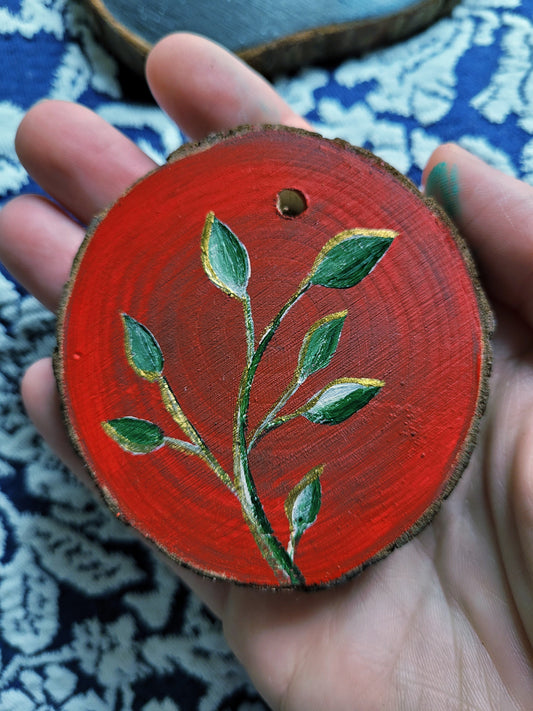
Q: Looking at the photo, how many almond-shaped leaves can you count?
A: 7